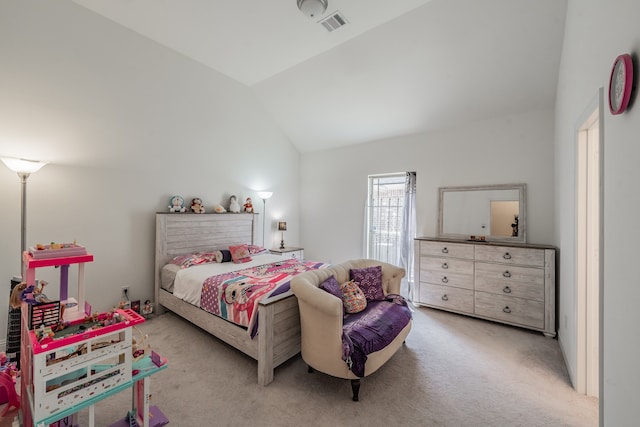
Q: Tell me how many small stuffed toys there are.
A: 5